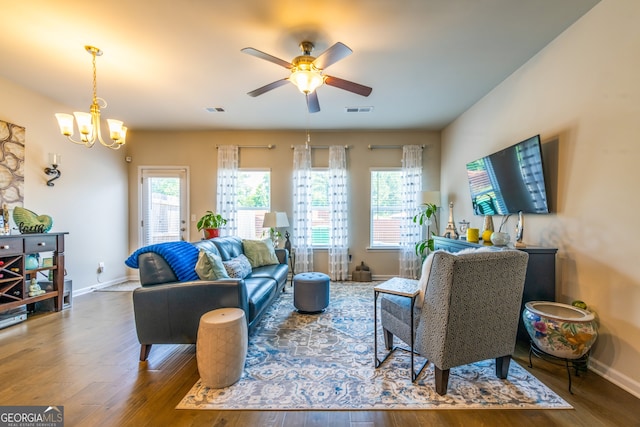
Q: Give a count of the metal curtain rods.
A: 3